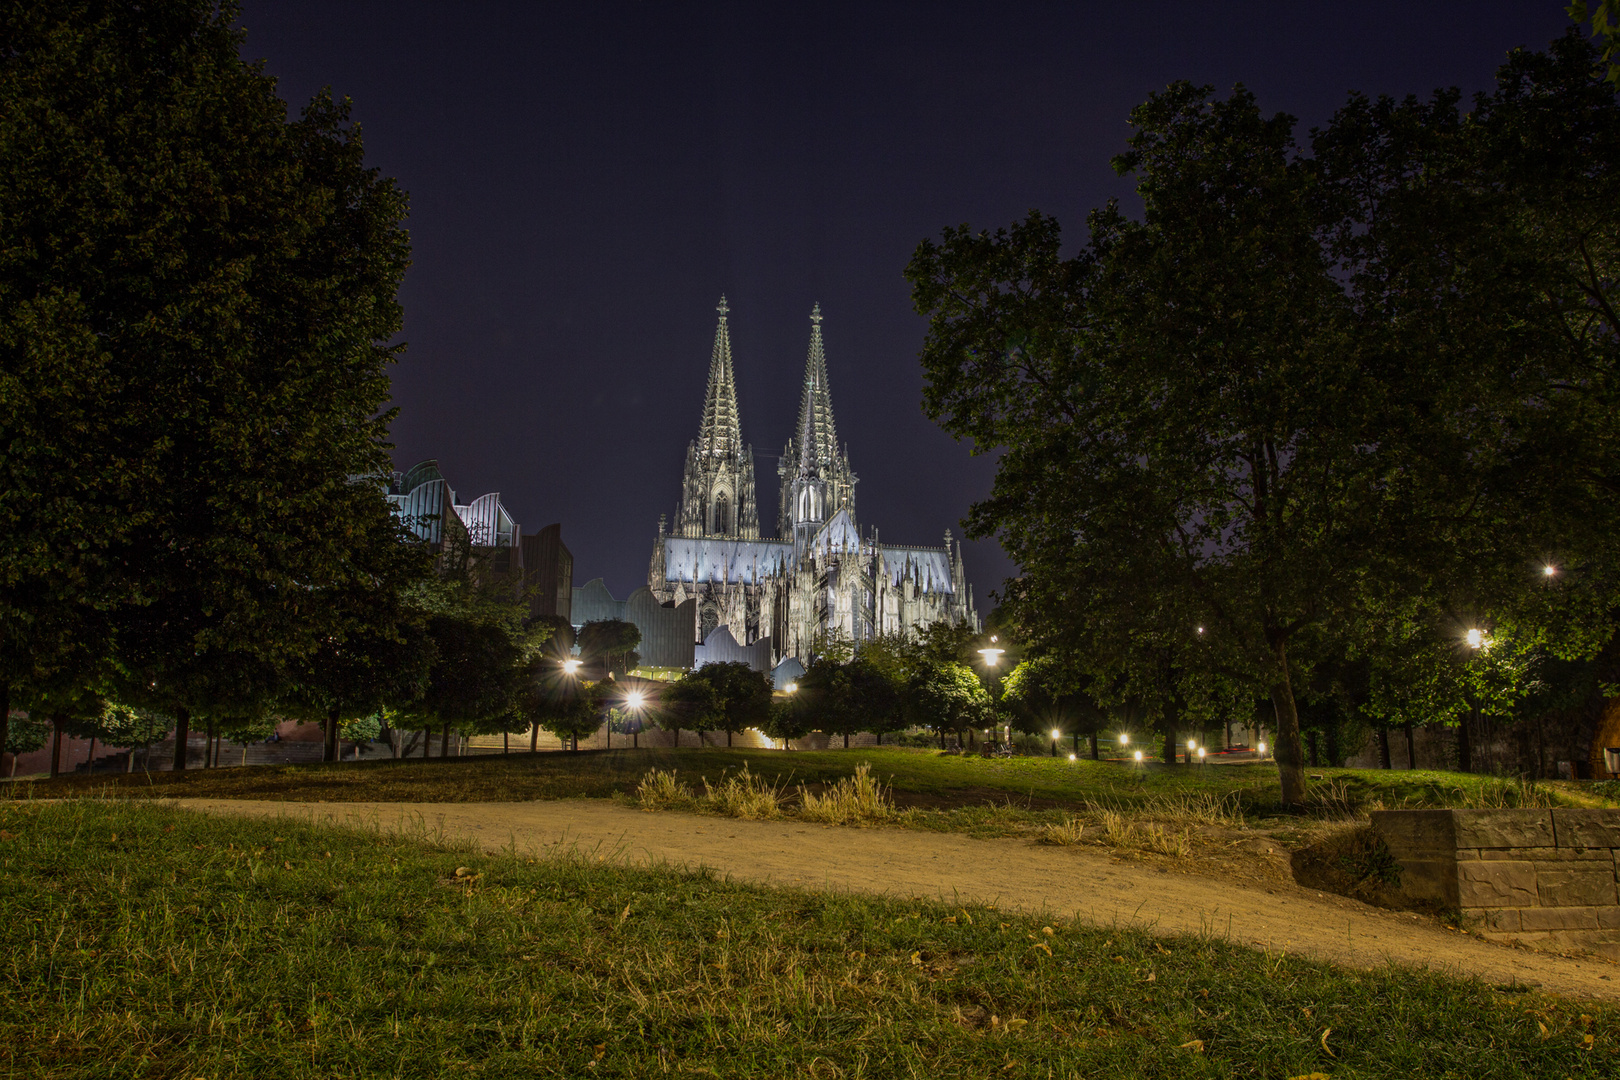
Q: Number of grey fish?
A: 0